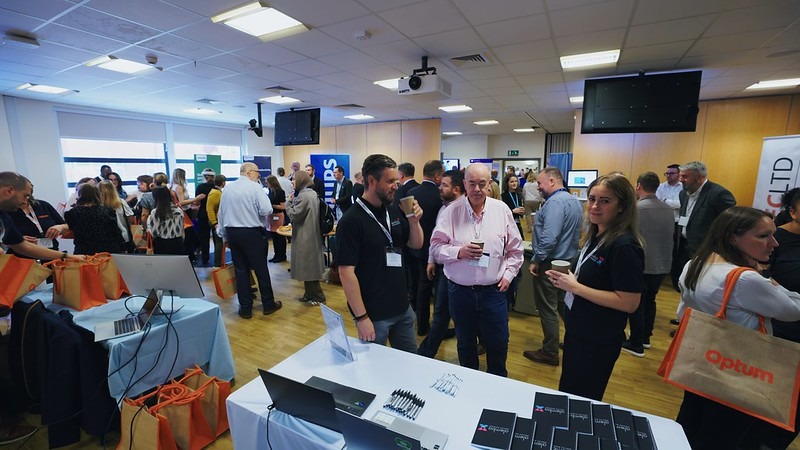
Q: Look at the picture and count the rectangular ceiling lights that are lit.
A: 14